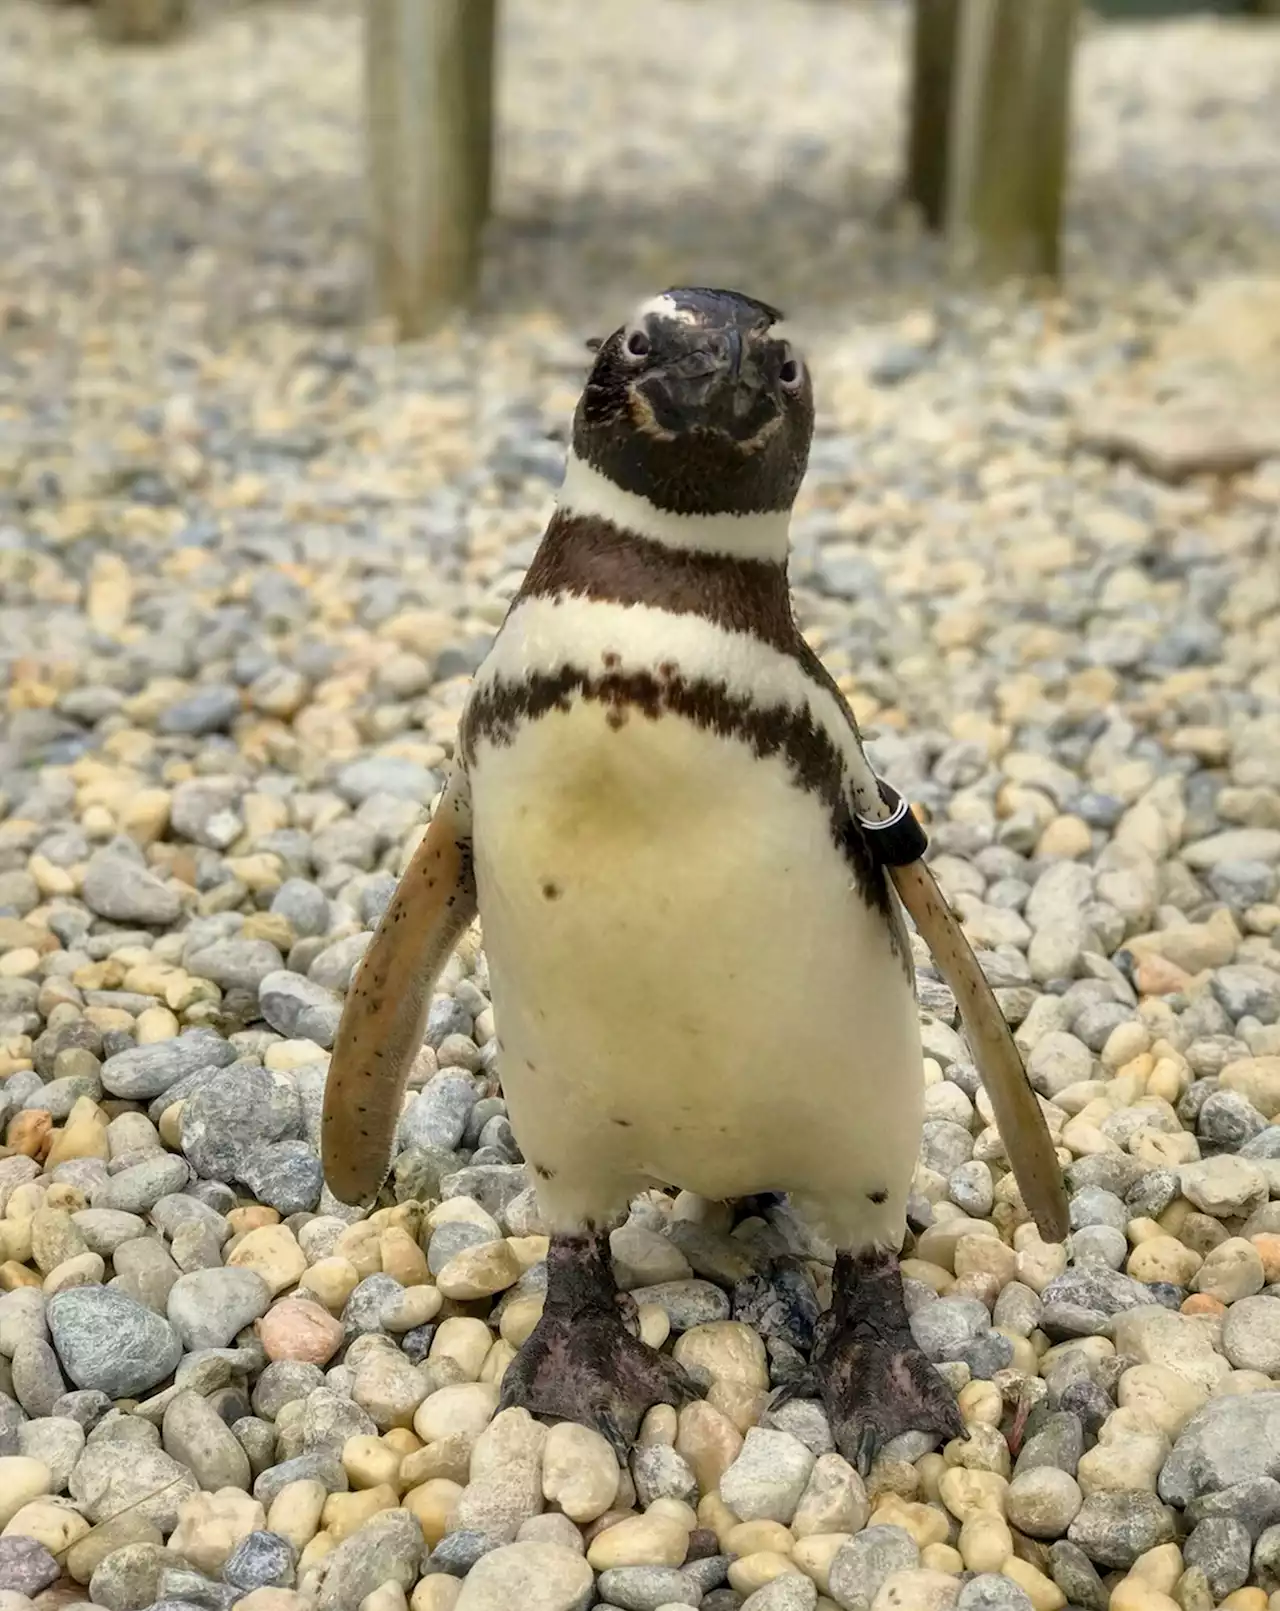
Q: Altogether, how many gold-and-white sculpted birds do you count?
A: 0